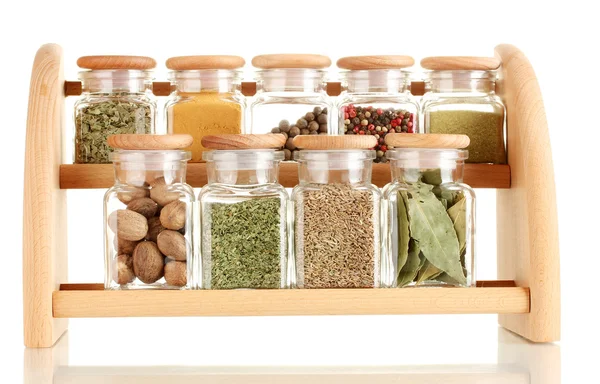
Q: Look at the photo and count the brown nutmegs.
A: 11